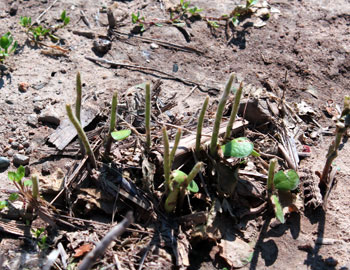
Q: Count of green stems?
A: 12